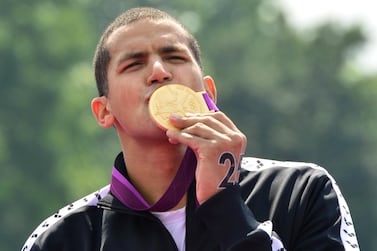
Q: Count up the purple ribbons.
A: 1